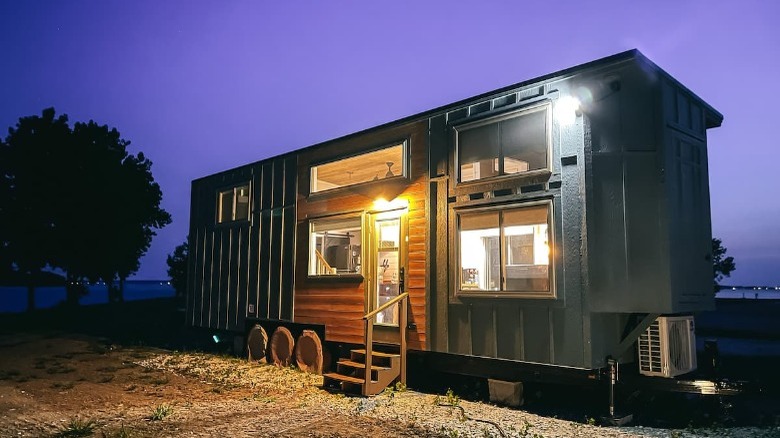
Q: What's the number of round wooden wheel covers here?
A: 3